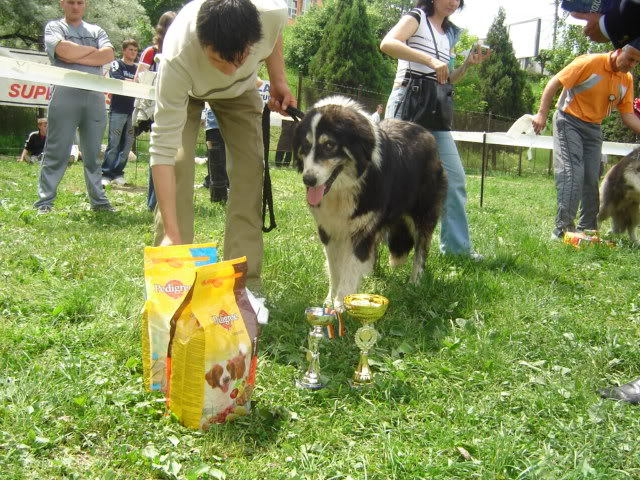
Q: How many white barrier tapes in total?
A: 2